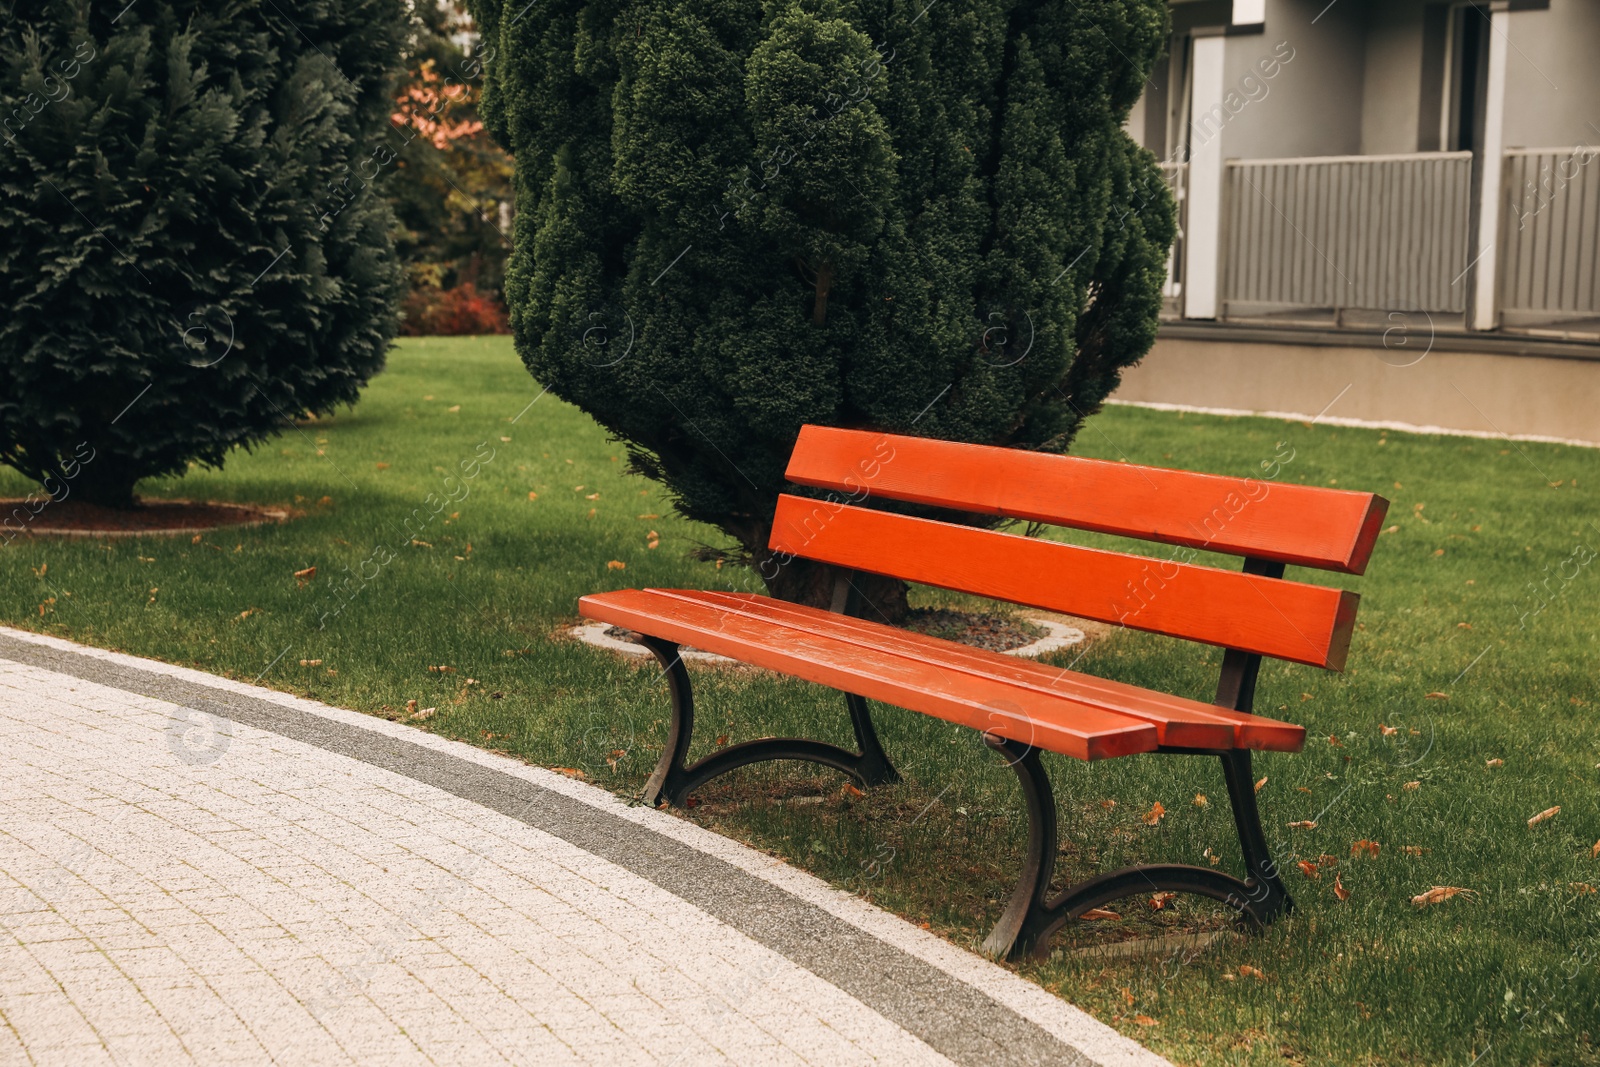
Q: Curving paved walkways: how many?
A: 1